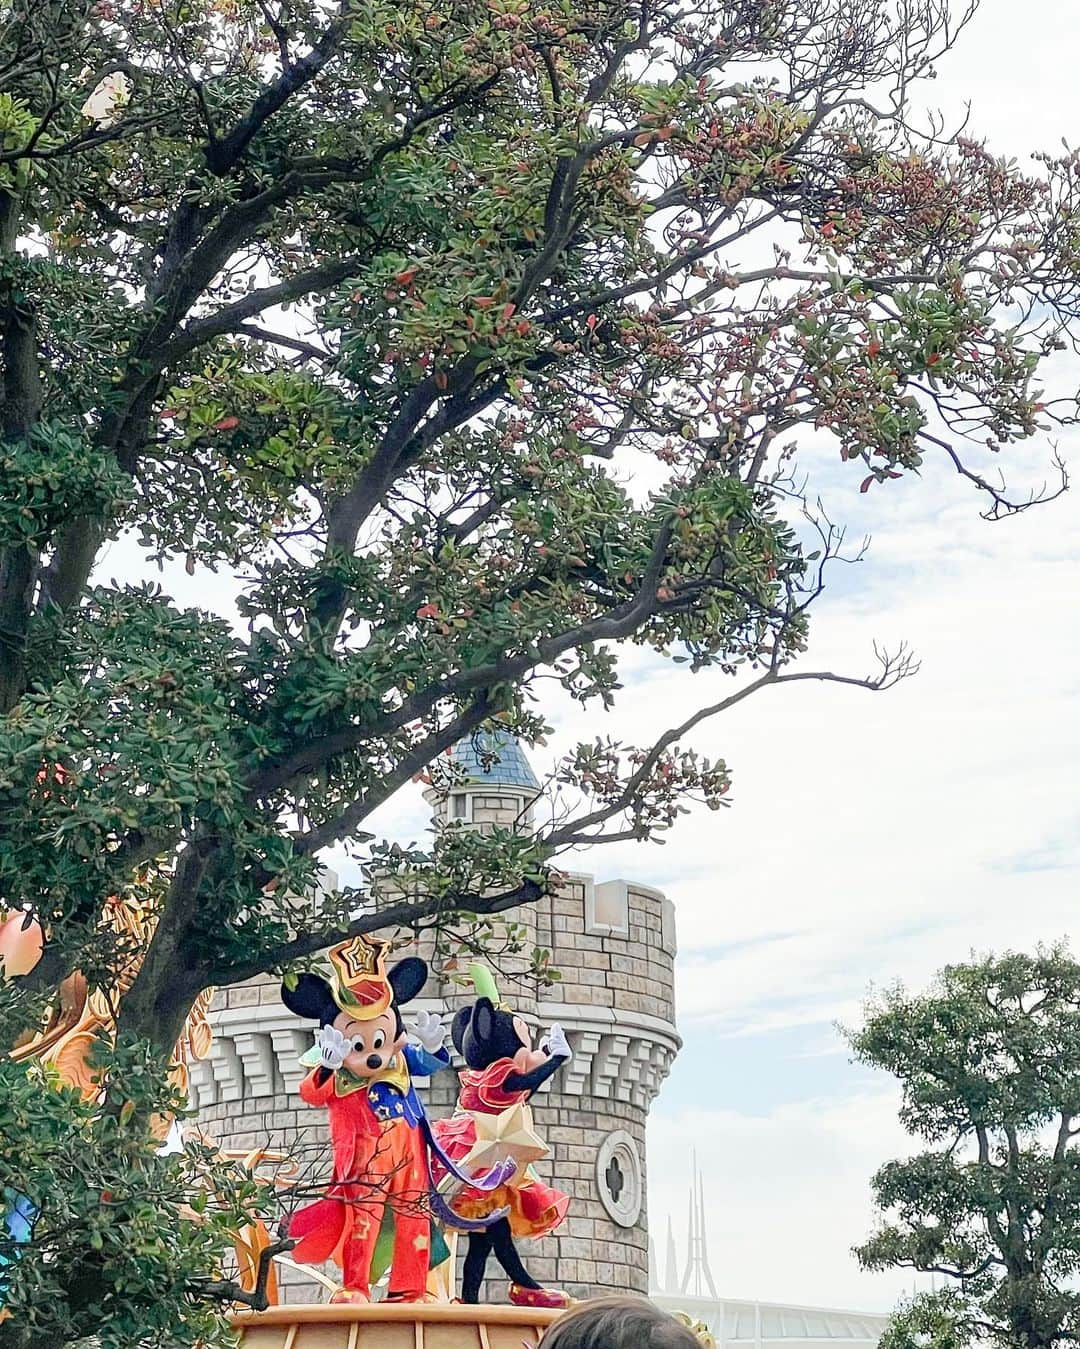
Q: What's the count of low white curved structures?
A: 1